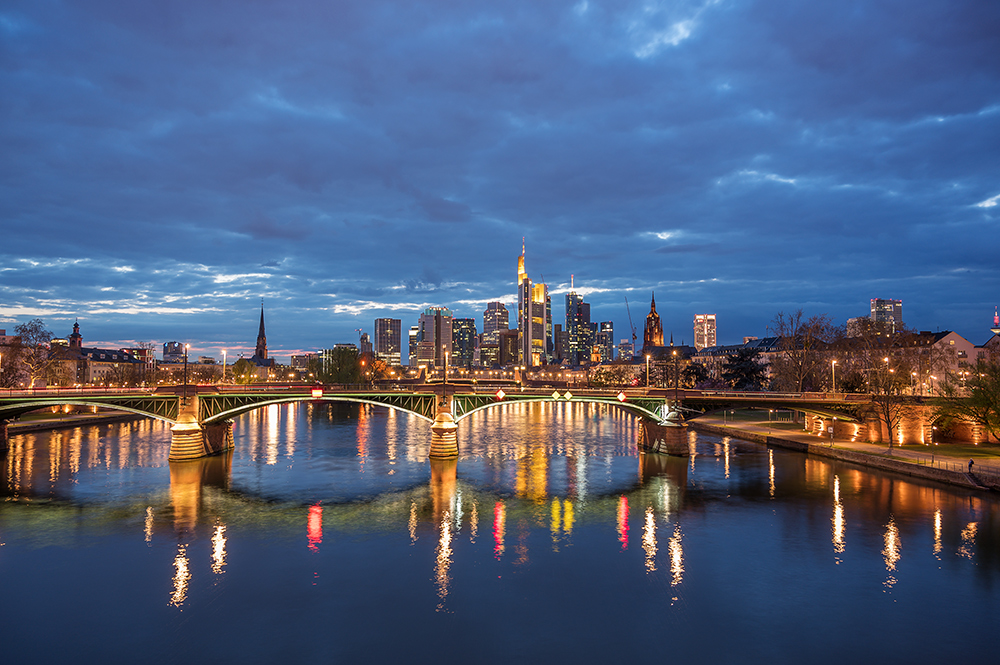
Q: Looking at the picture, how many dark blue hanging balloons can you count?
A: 0